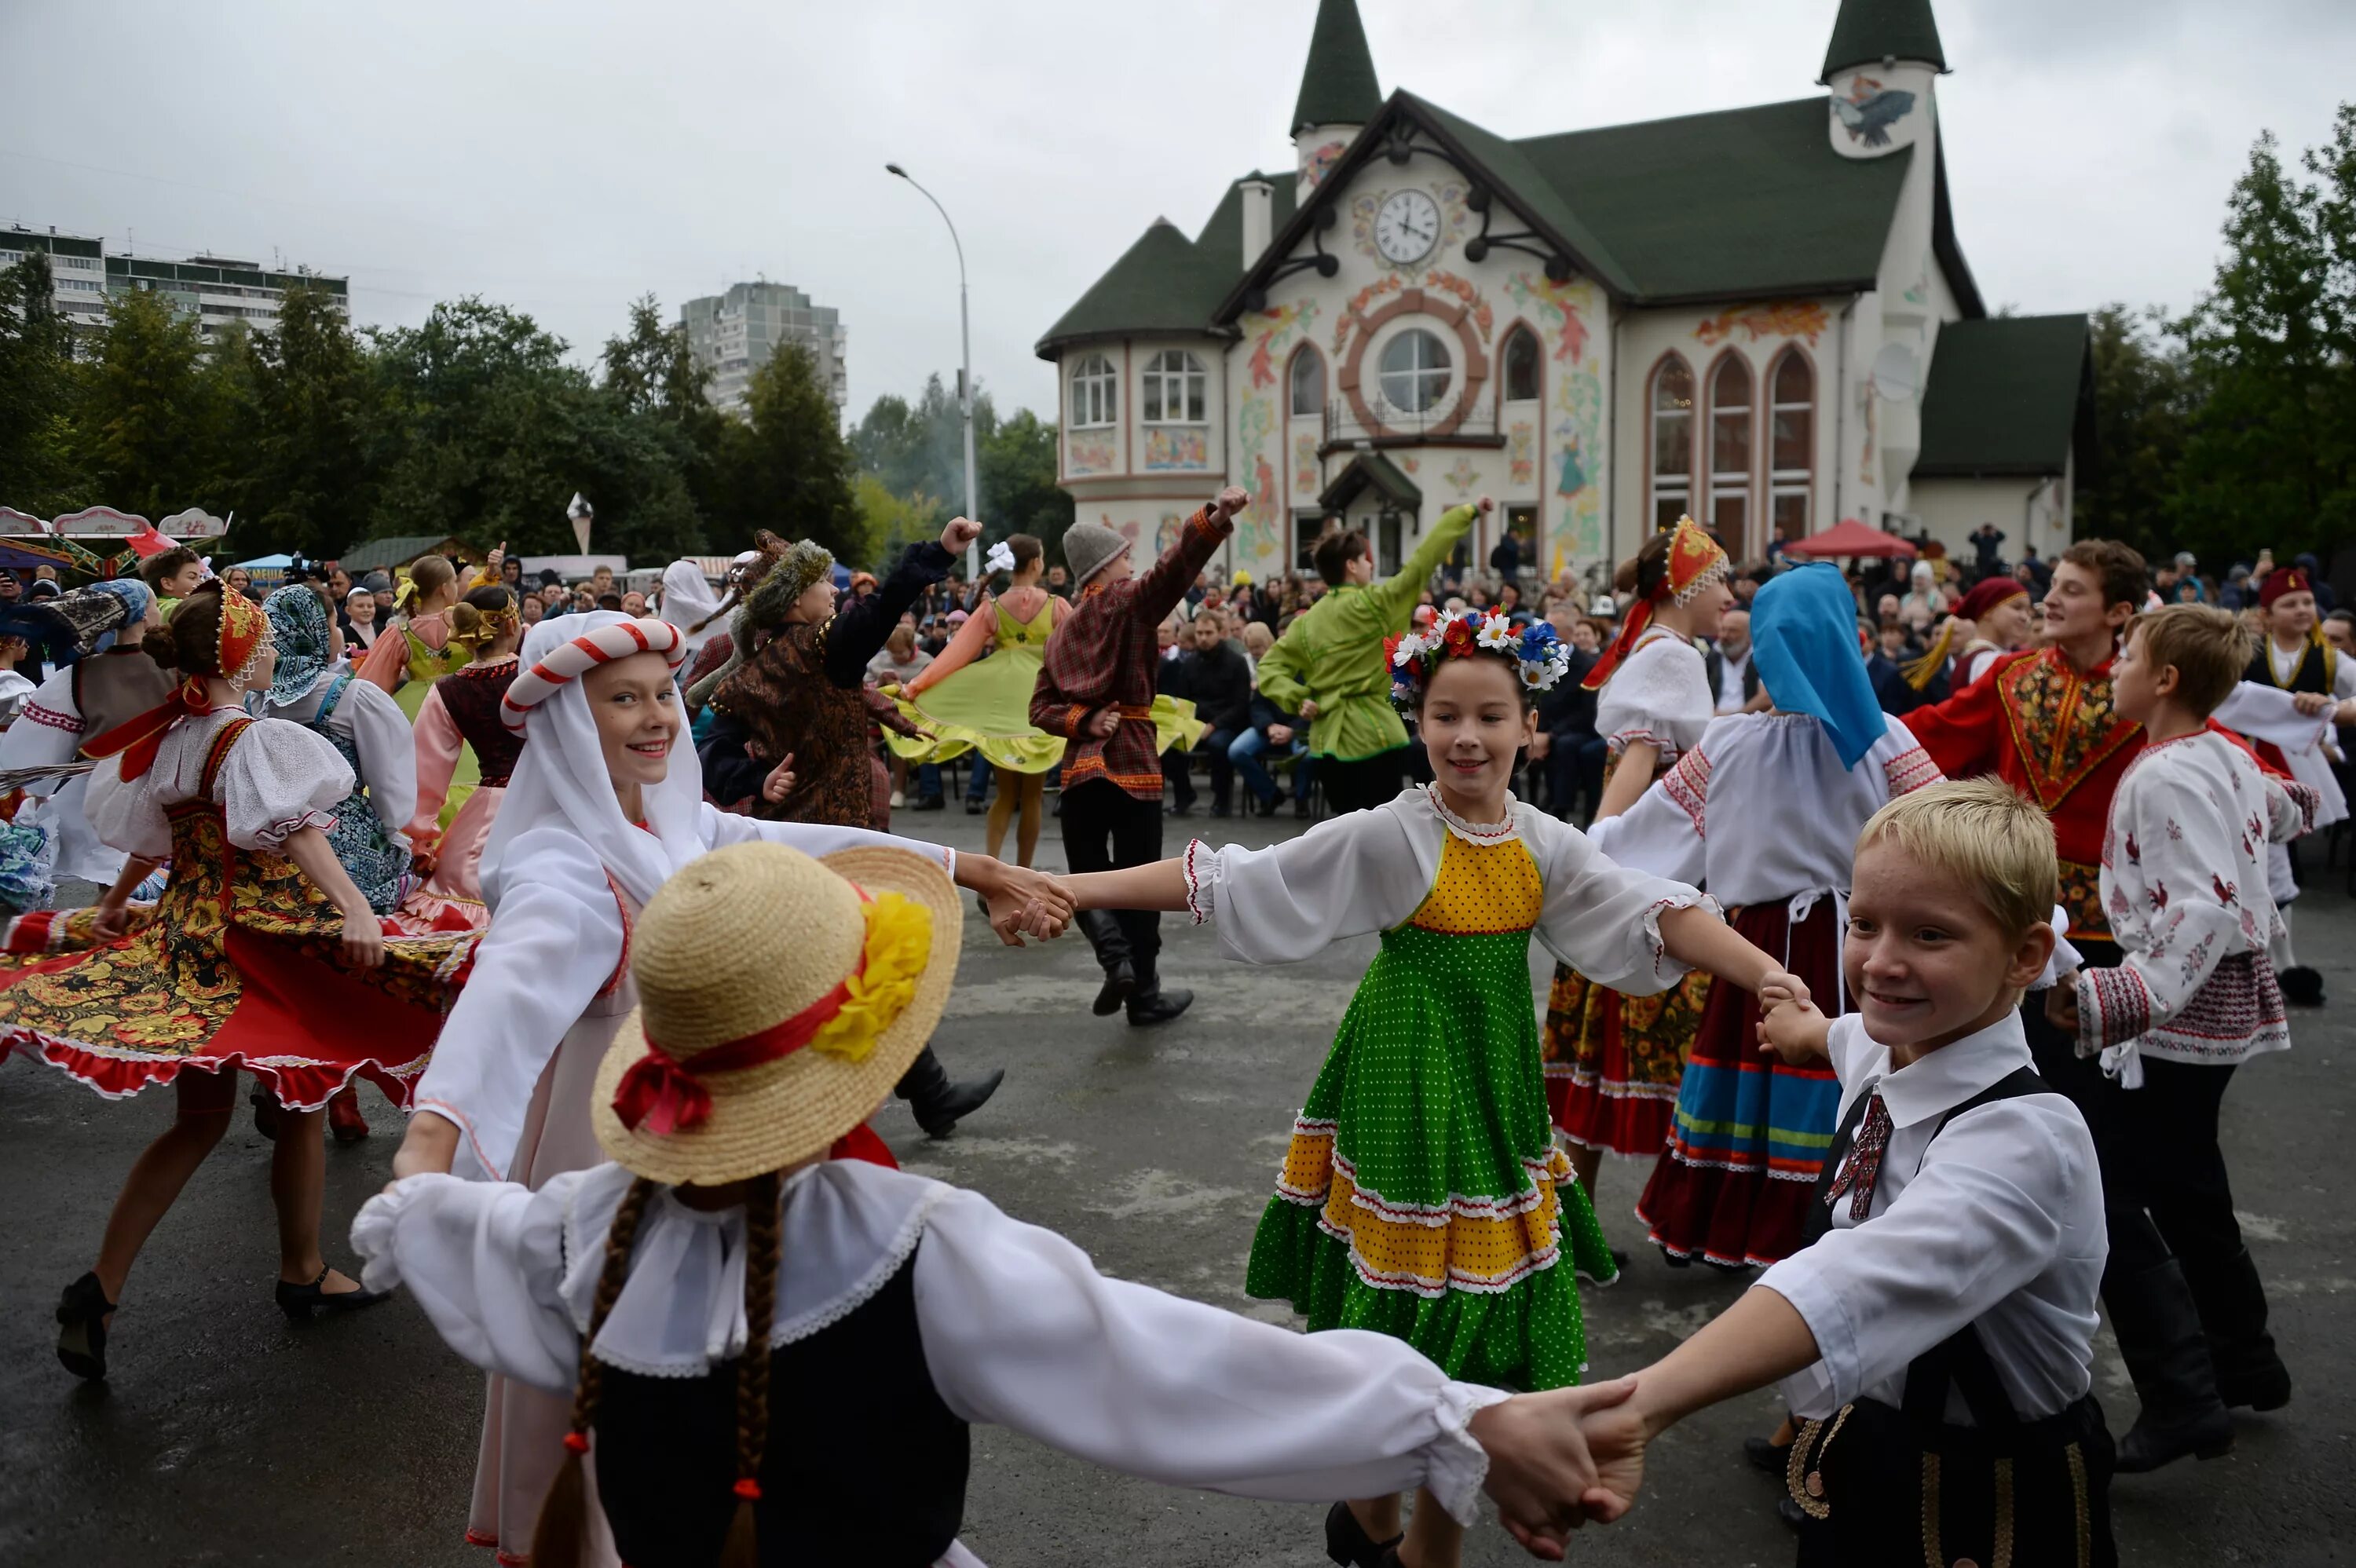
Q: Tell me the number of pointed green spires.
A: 2